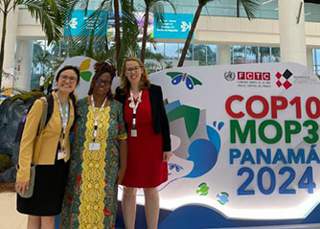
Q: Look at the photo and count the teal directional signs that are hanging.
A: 2